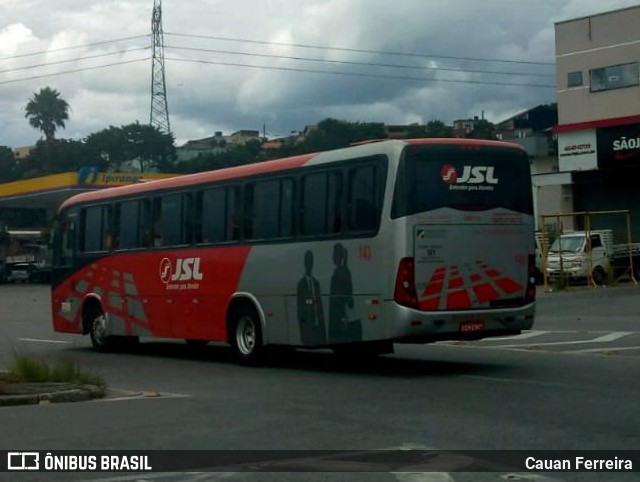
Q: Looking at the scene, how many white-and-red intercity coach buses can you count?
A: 1